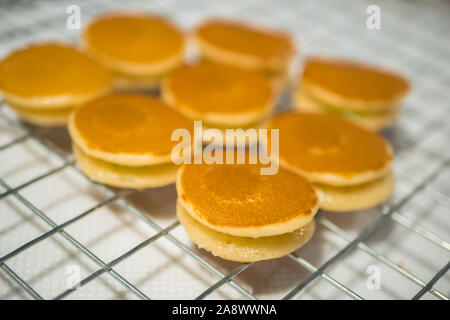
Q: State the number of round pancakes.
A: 8